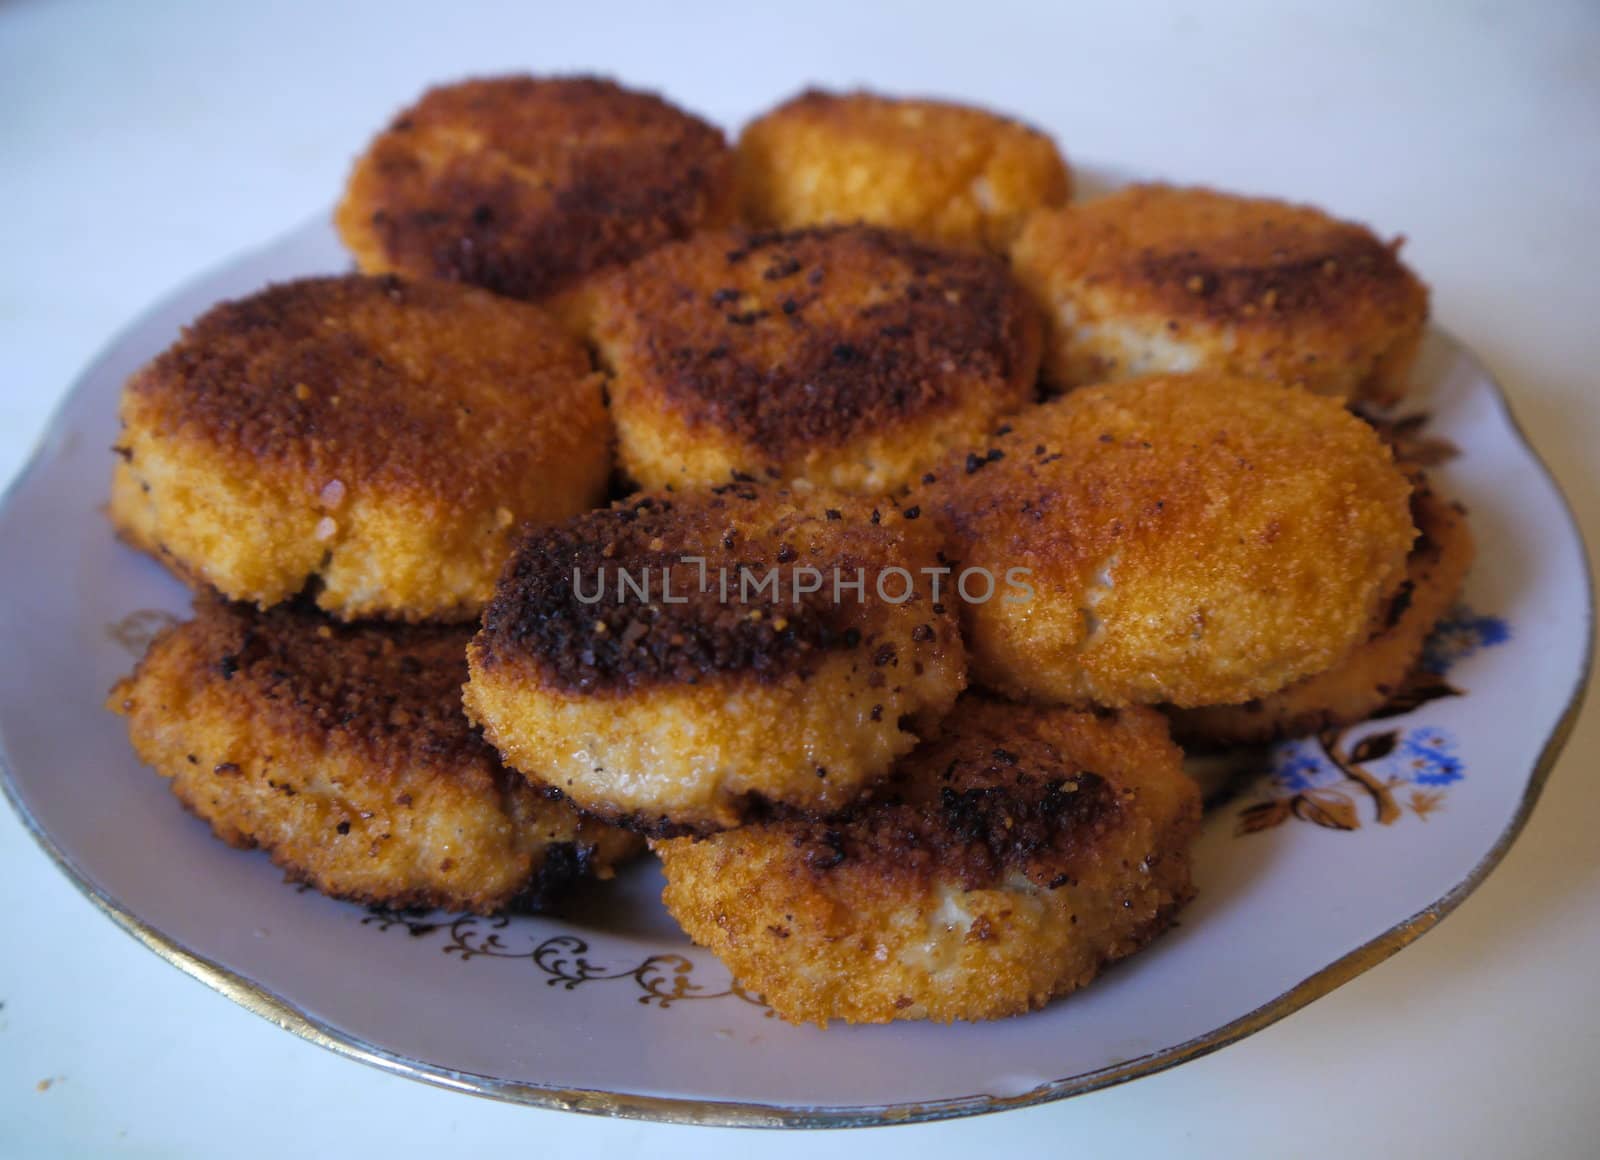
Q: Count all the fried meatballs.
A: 10